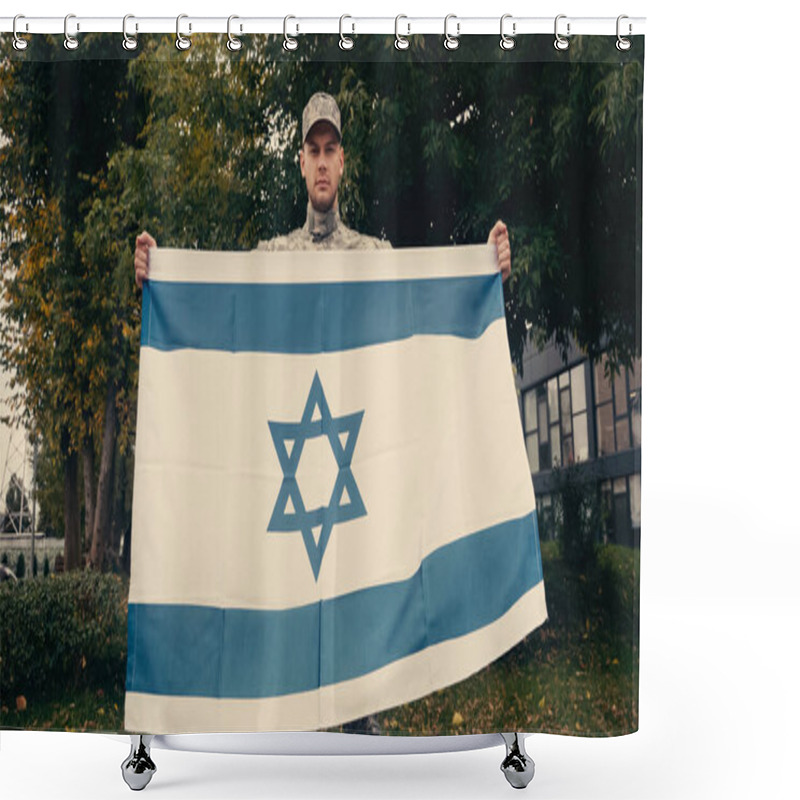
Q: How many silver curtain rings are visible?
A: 12